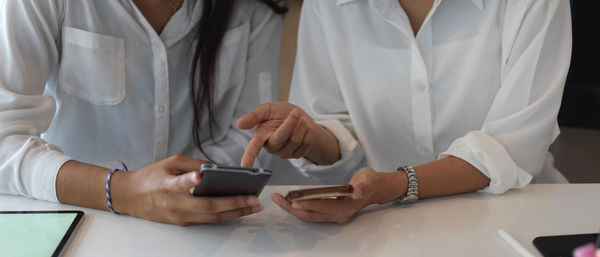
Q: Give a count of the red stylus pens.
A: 0